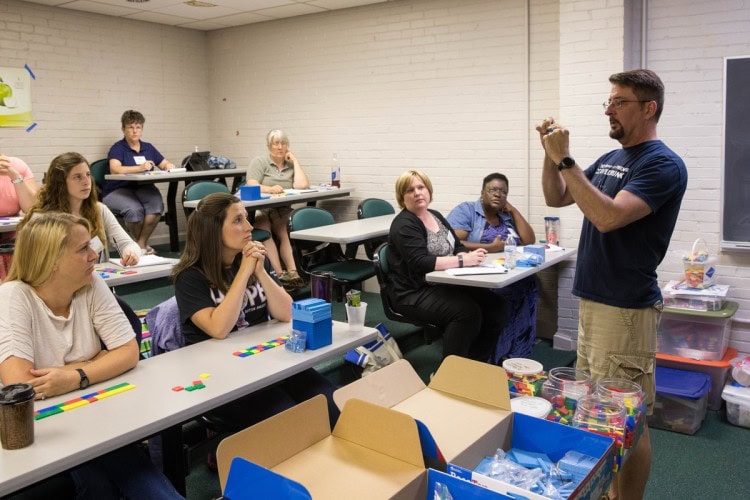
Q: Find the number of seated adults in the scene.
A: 8